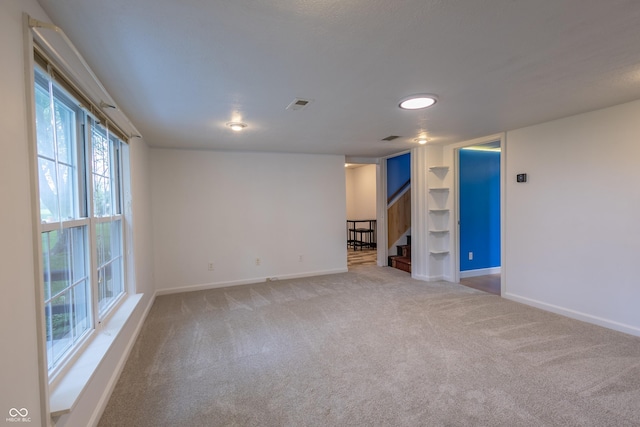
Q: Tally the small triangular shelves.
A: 5